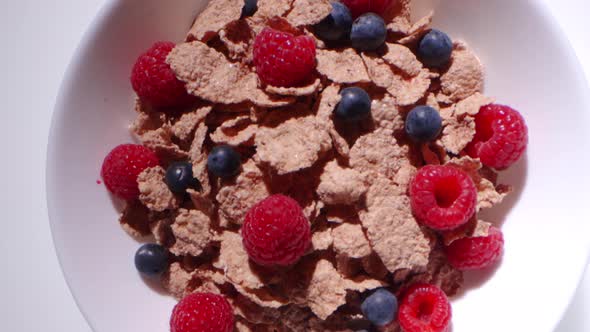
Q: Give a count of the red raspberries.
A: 10